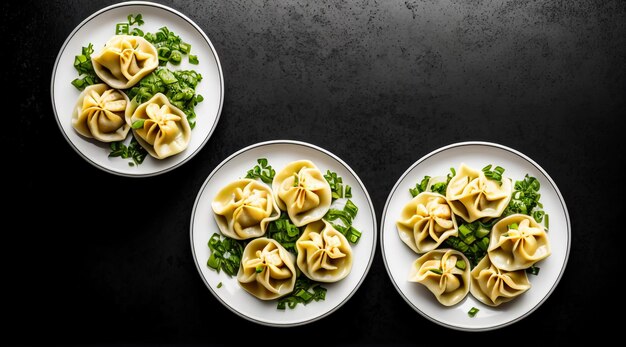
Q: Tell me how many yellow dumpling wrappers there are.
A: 12